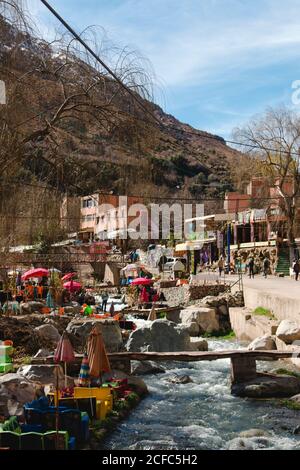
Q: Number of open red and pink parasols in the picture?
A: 4